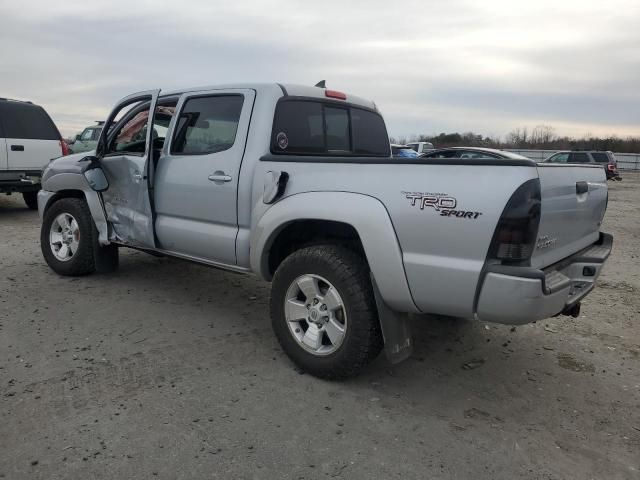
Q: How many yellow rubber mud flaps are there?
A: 0